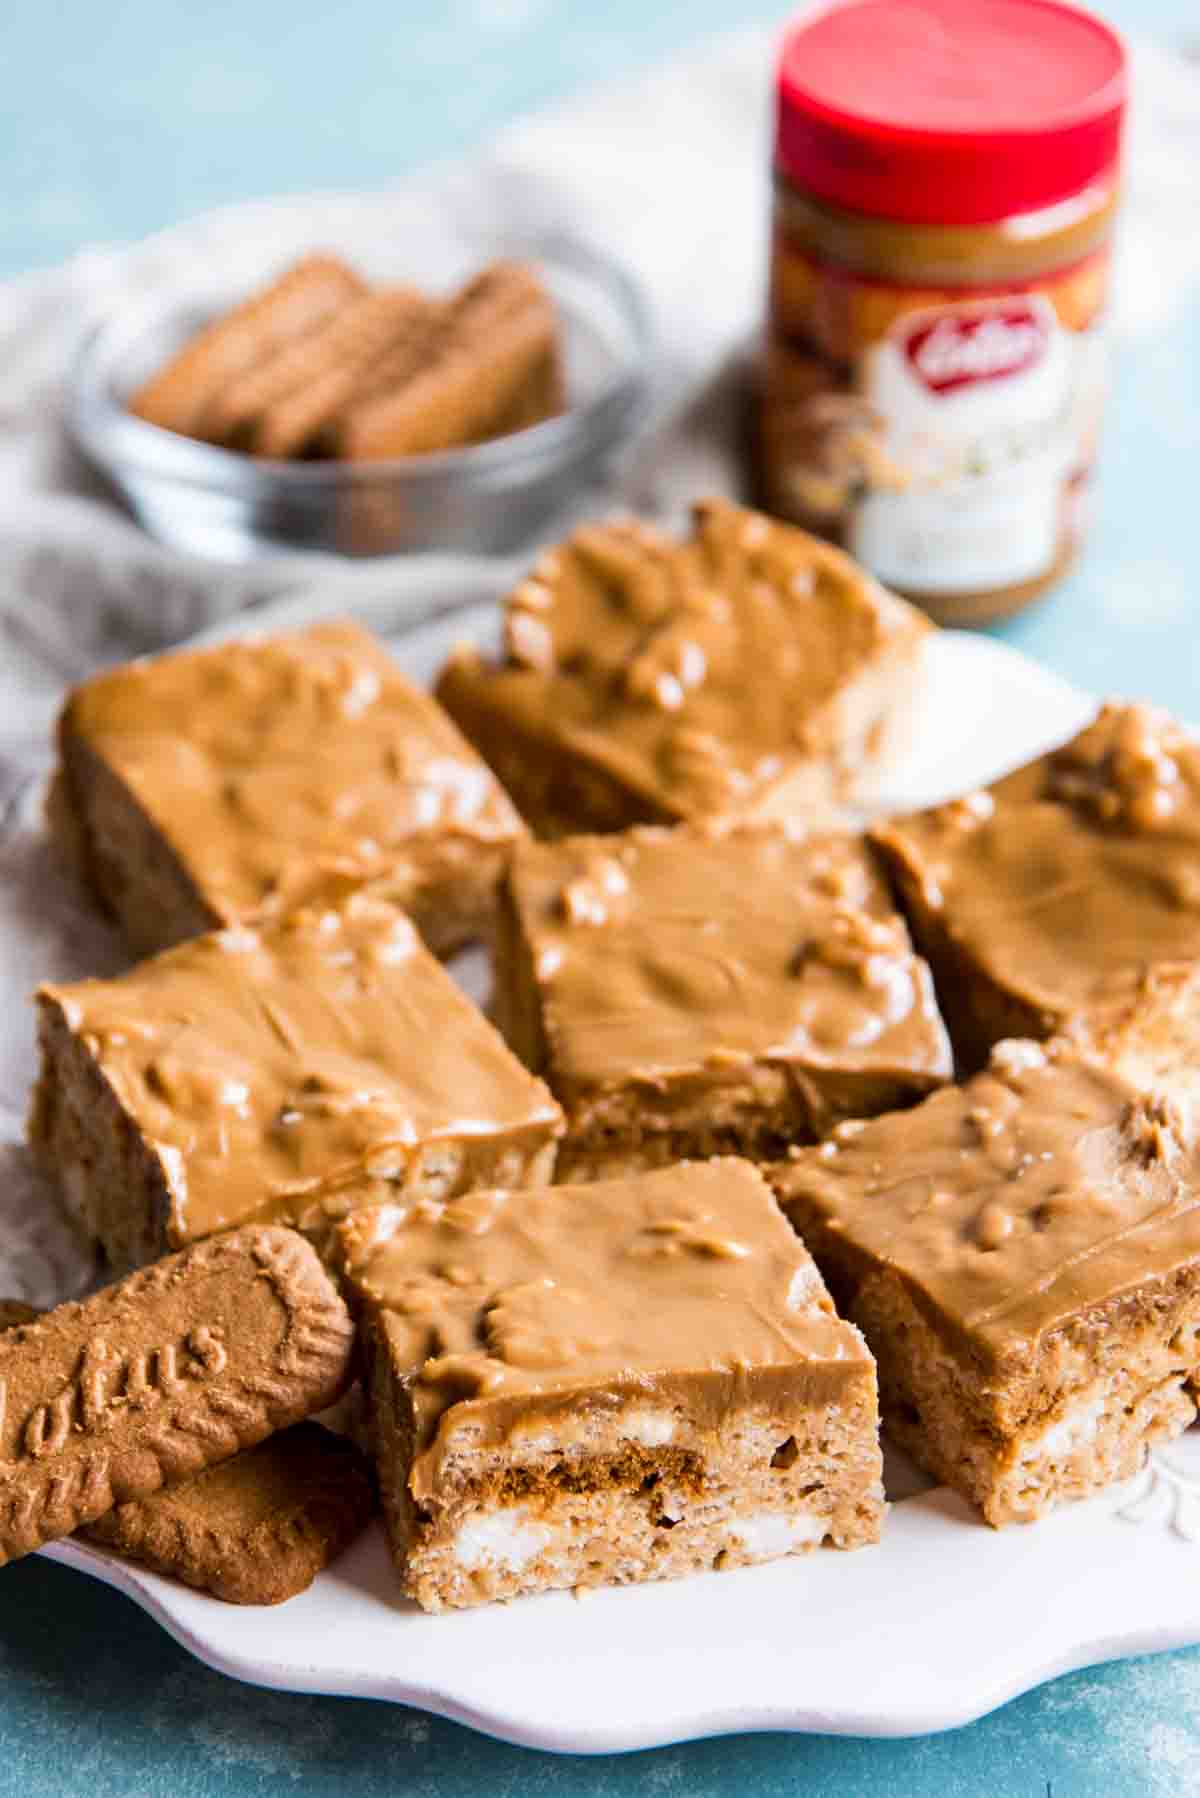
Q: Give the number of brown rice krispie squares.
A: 7